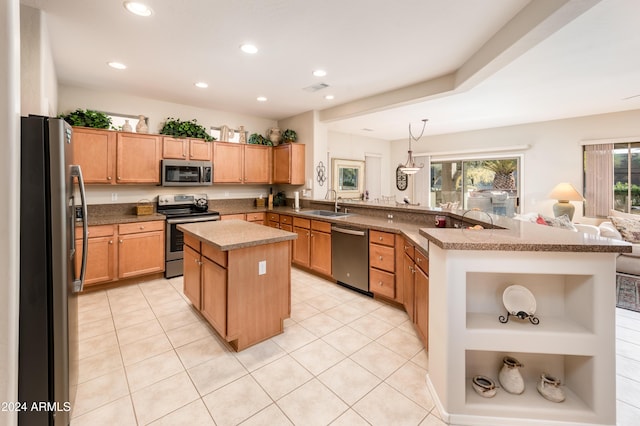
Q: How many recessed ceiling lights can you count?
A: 7